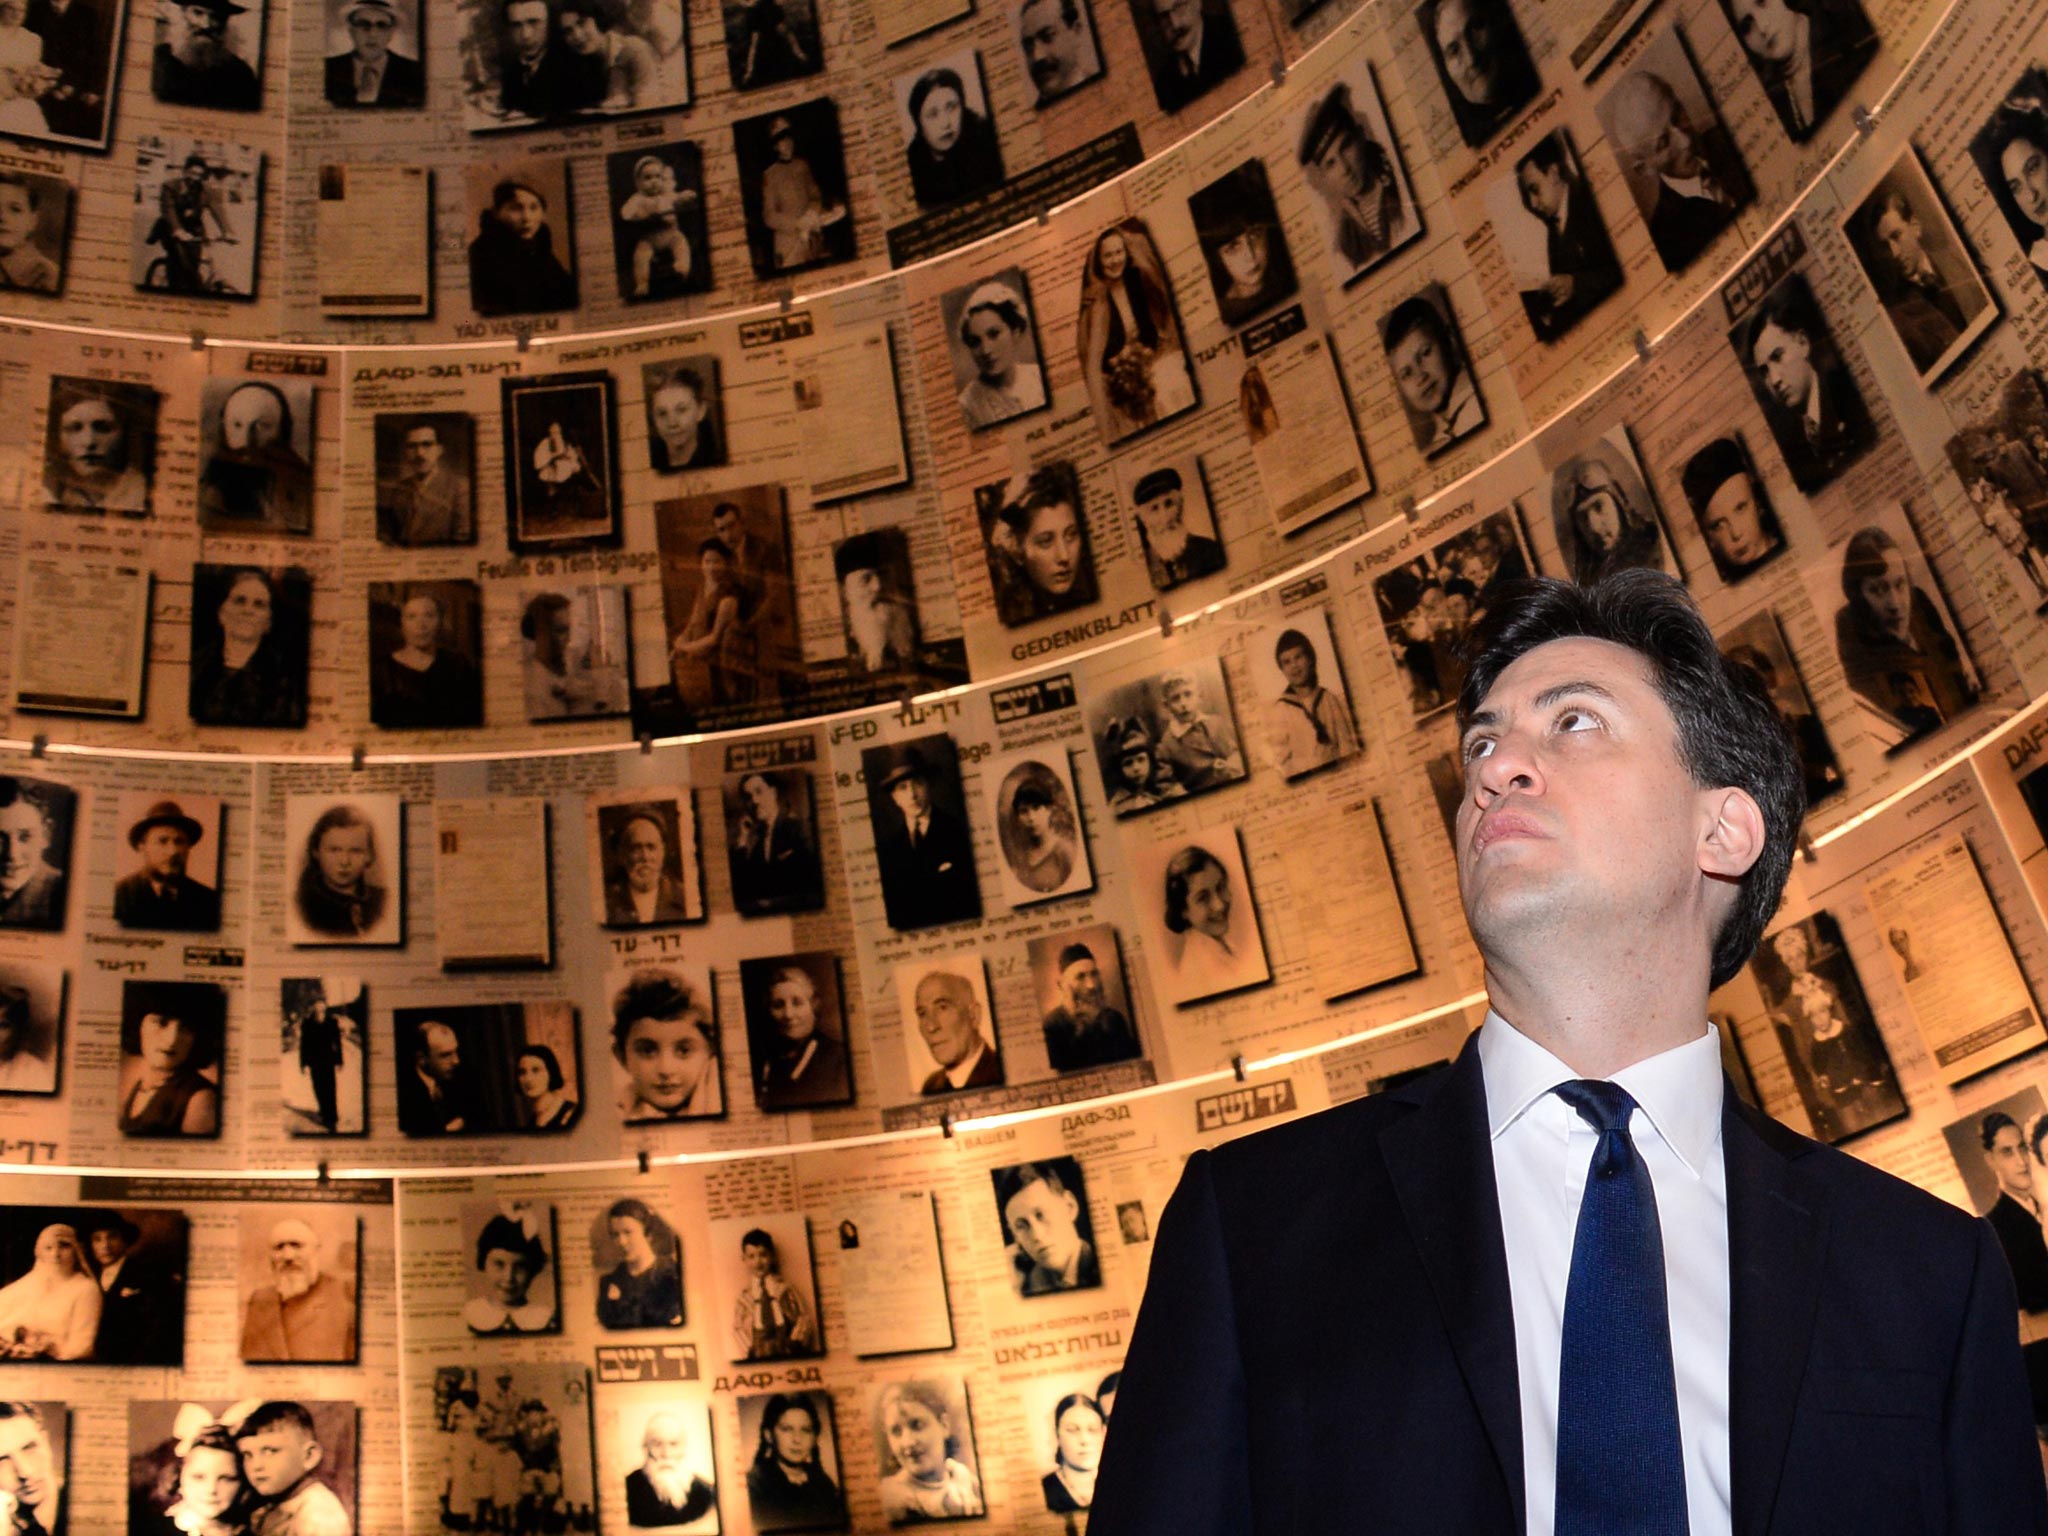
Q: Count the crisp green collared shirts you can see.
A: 0